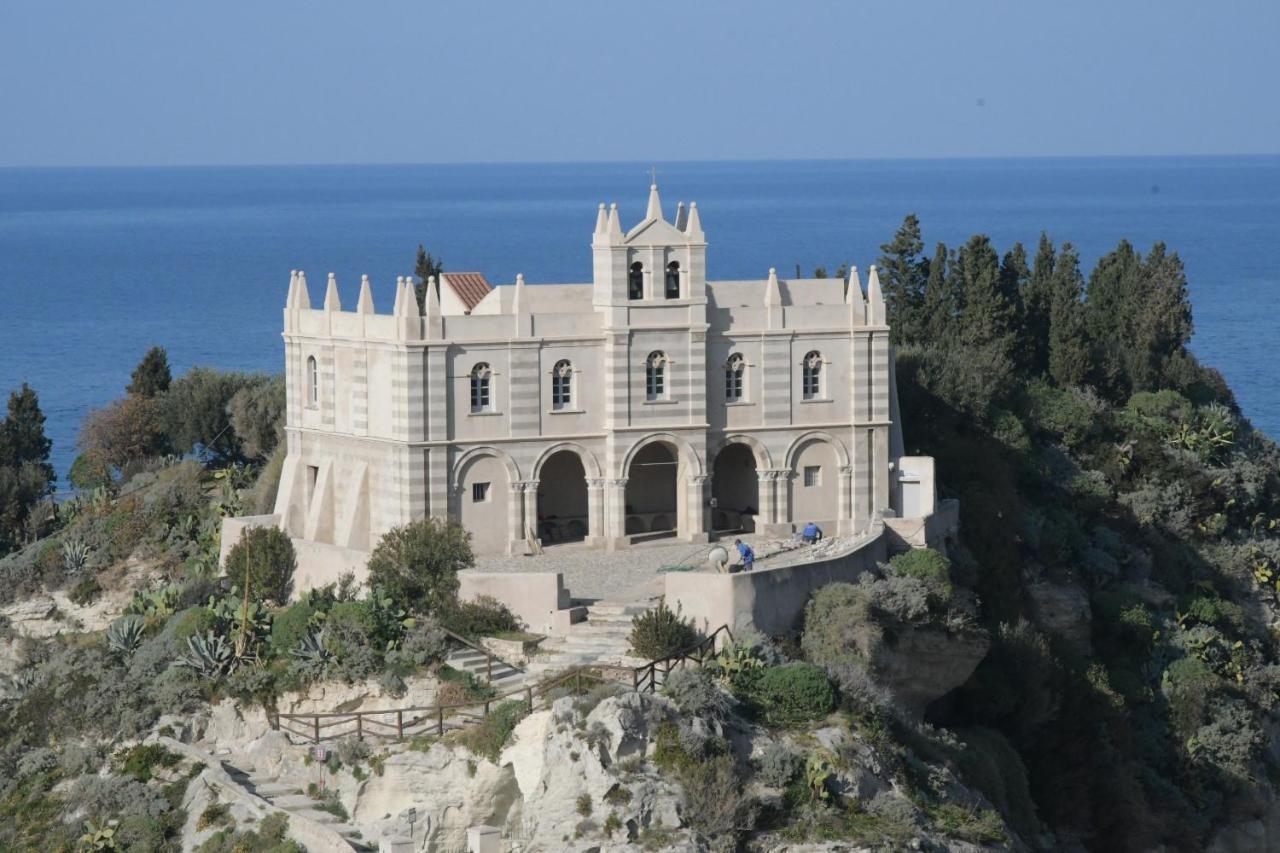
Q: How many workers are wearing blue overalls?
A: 2